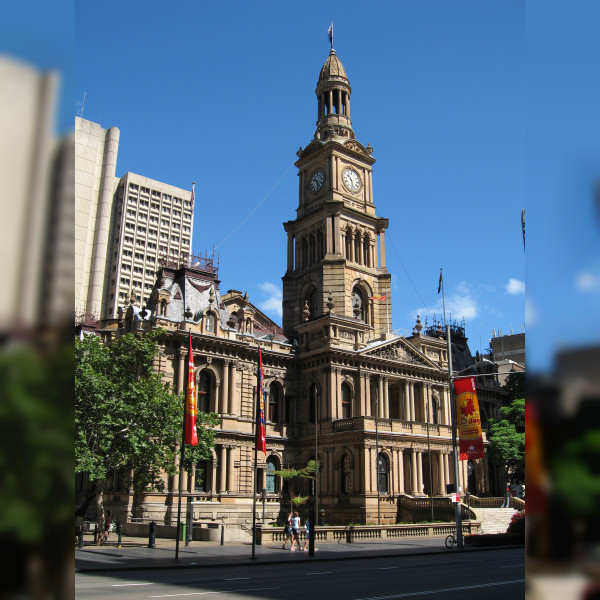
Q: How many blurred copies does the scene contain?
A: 2